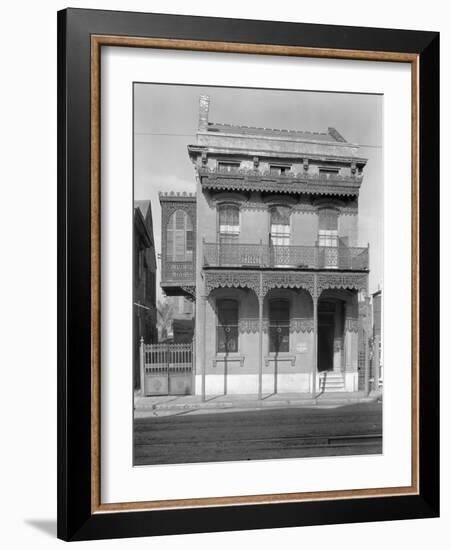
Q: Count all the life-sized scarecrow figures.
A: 0